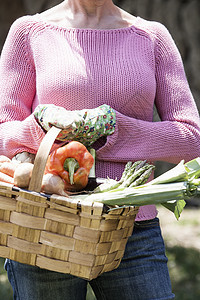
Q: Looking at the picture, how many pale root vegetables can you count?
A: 2